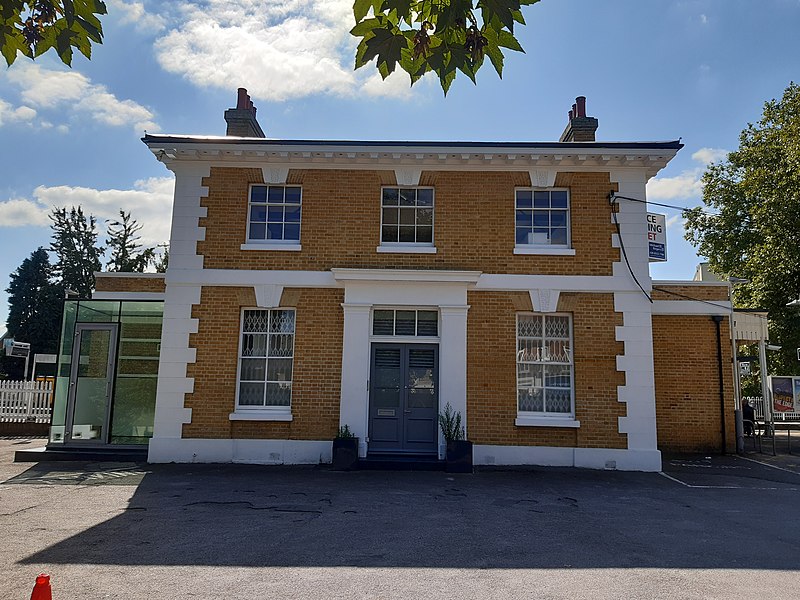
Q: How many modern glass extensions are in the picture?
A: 1